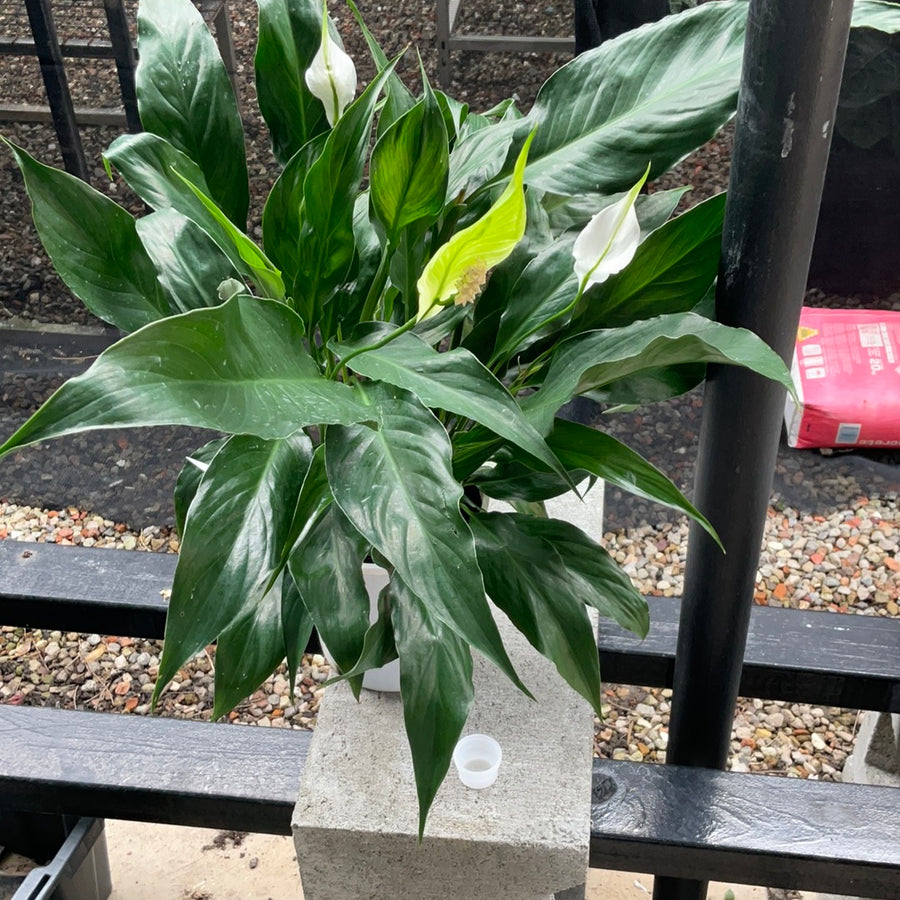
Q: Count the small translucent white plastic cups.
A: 1